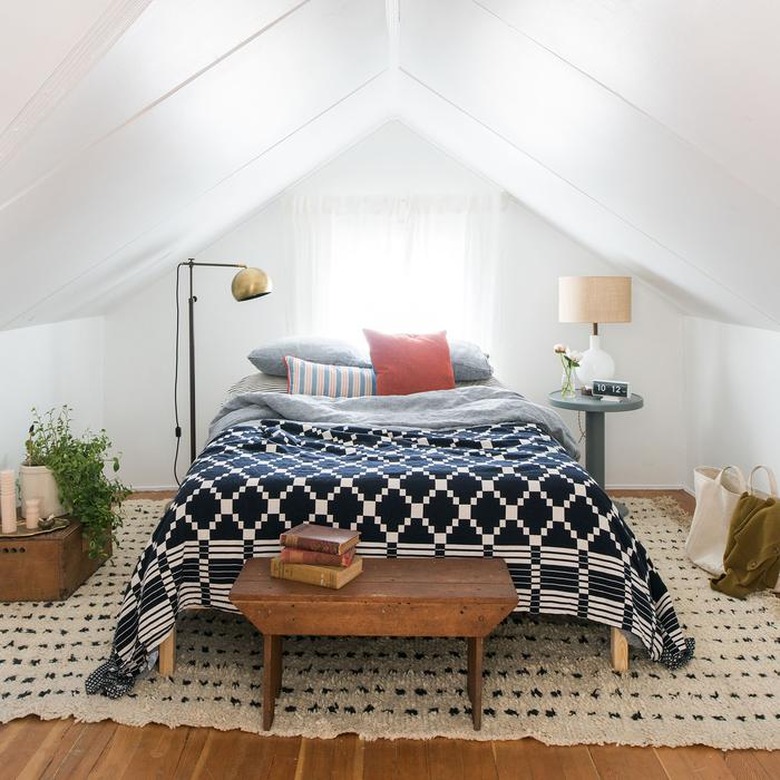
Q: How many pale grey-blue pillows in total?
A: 2